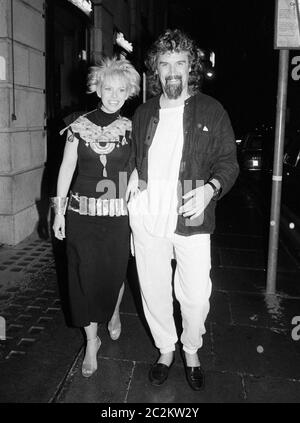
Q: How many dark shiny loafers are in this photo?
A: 2